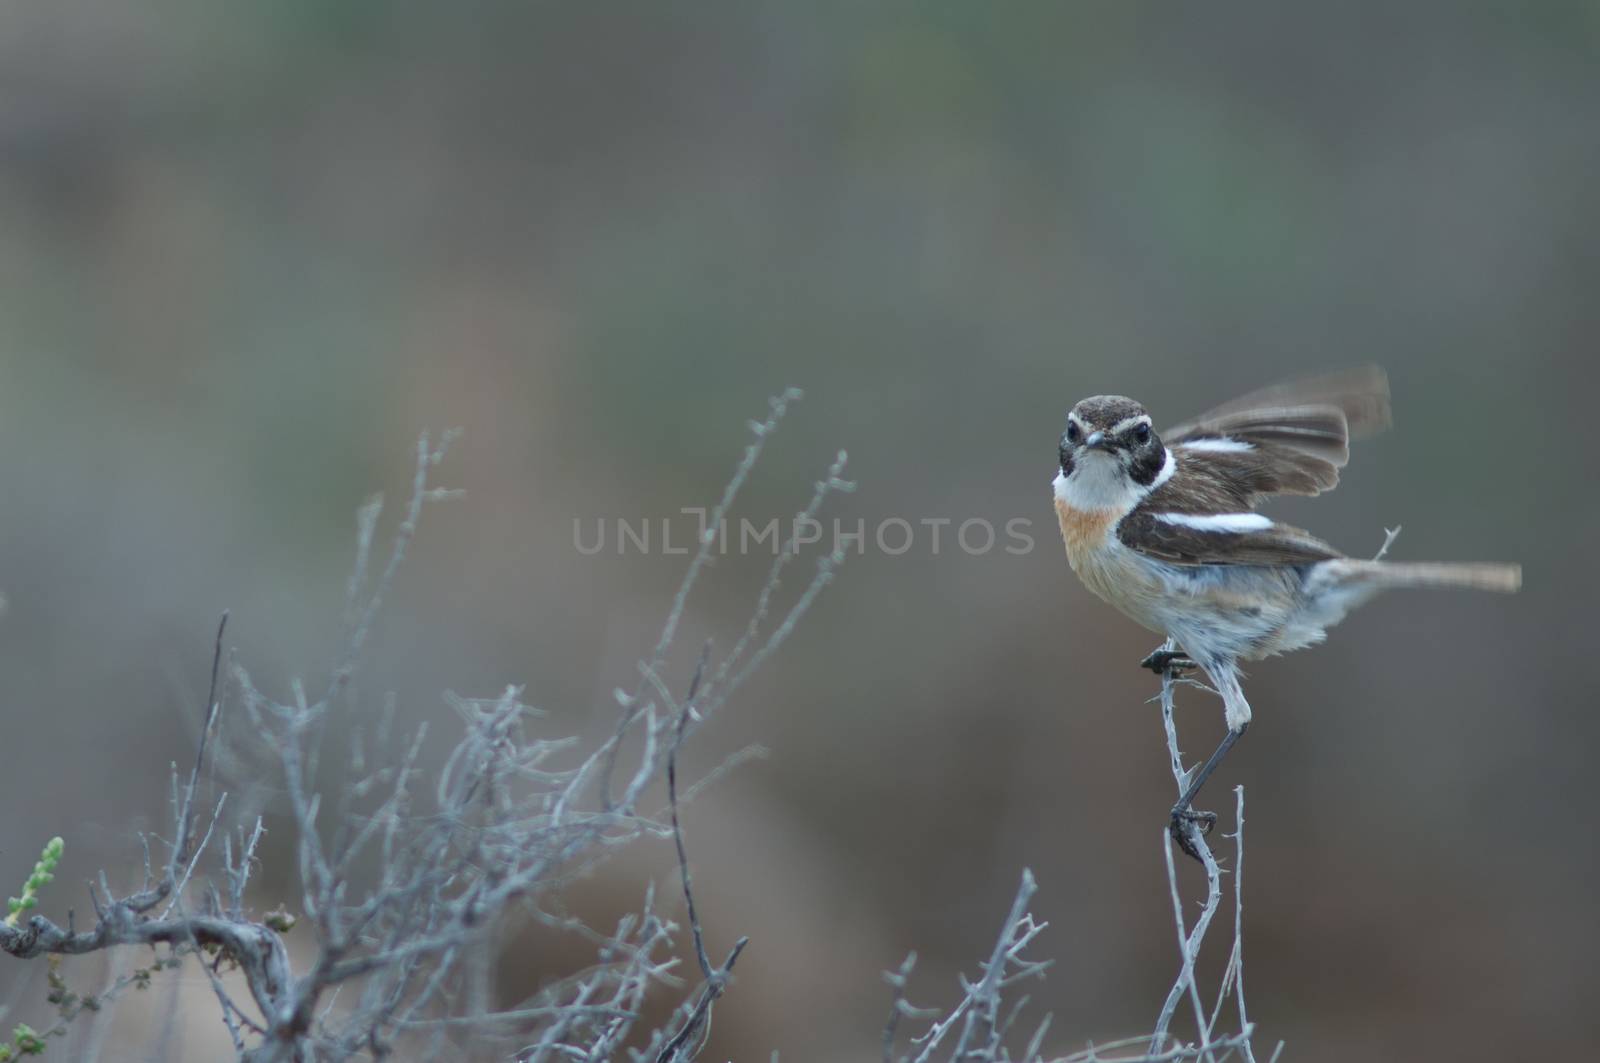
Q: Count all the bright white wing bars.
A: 2